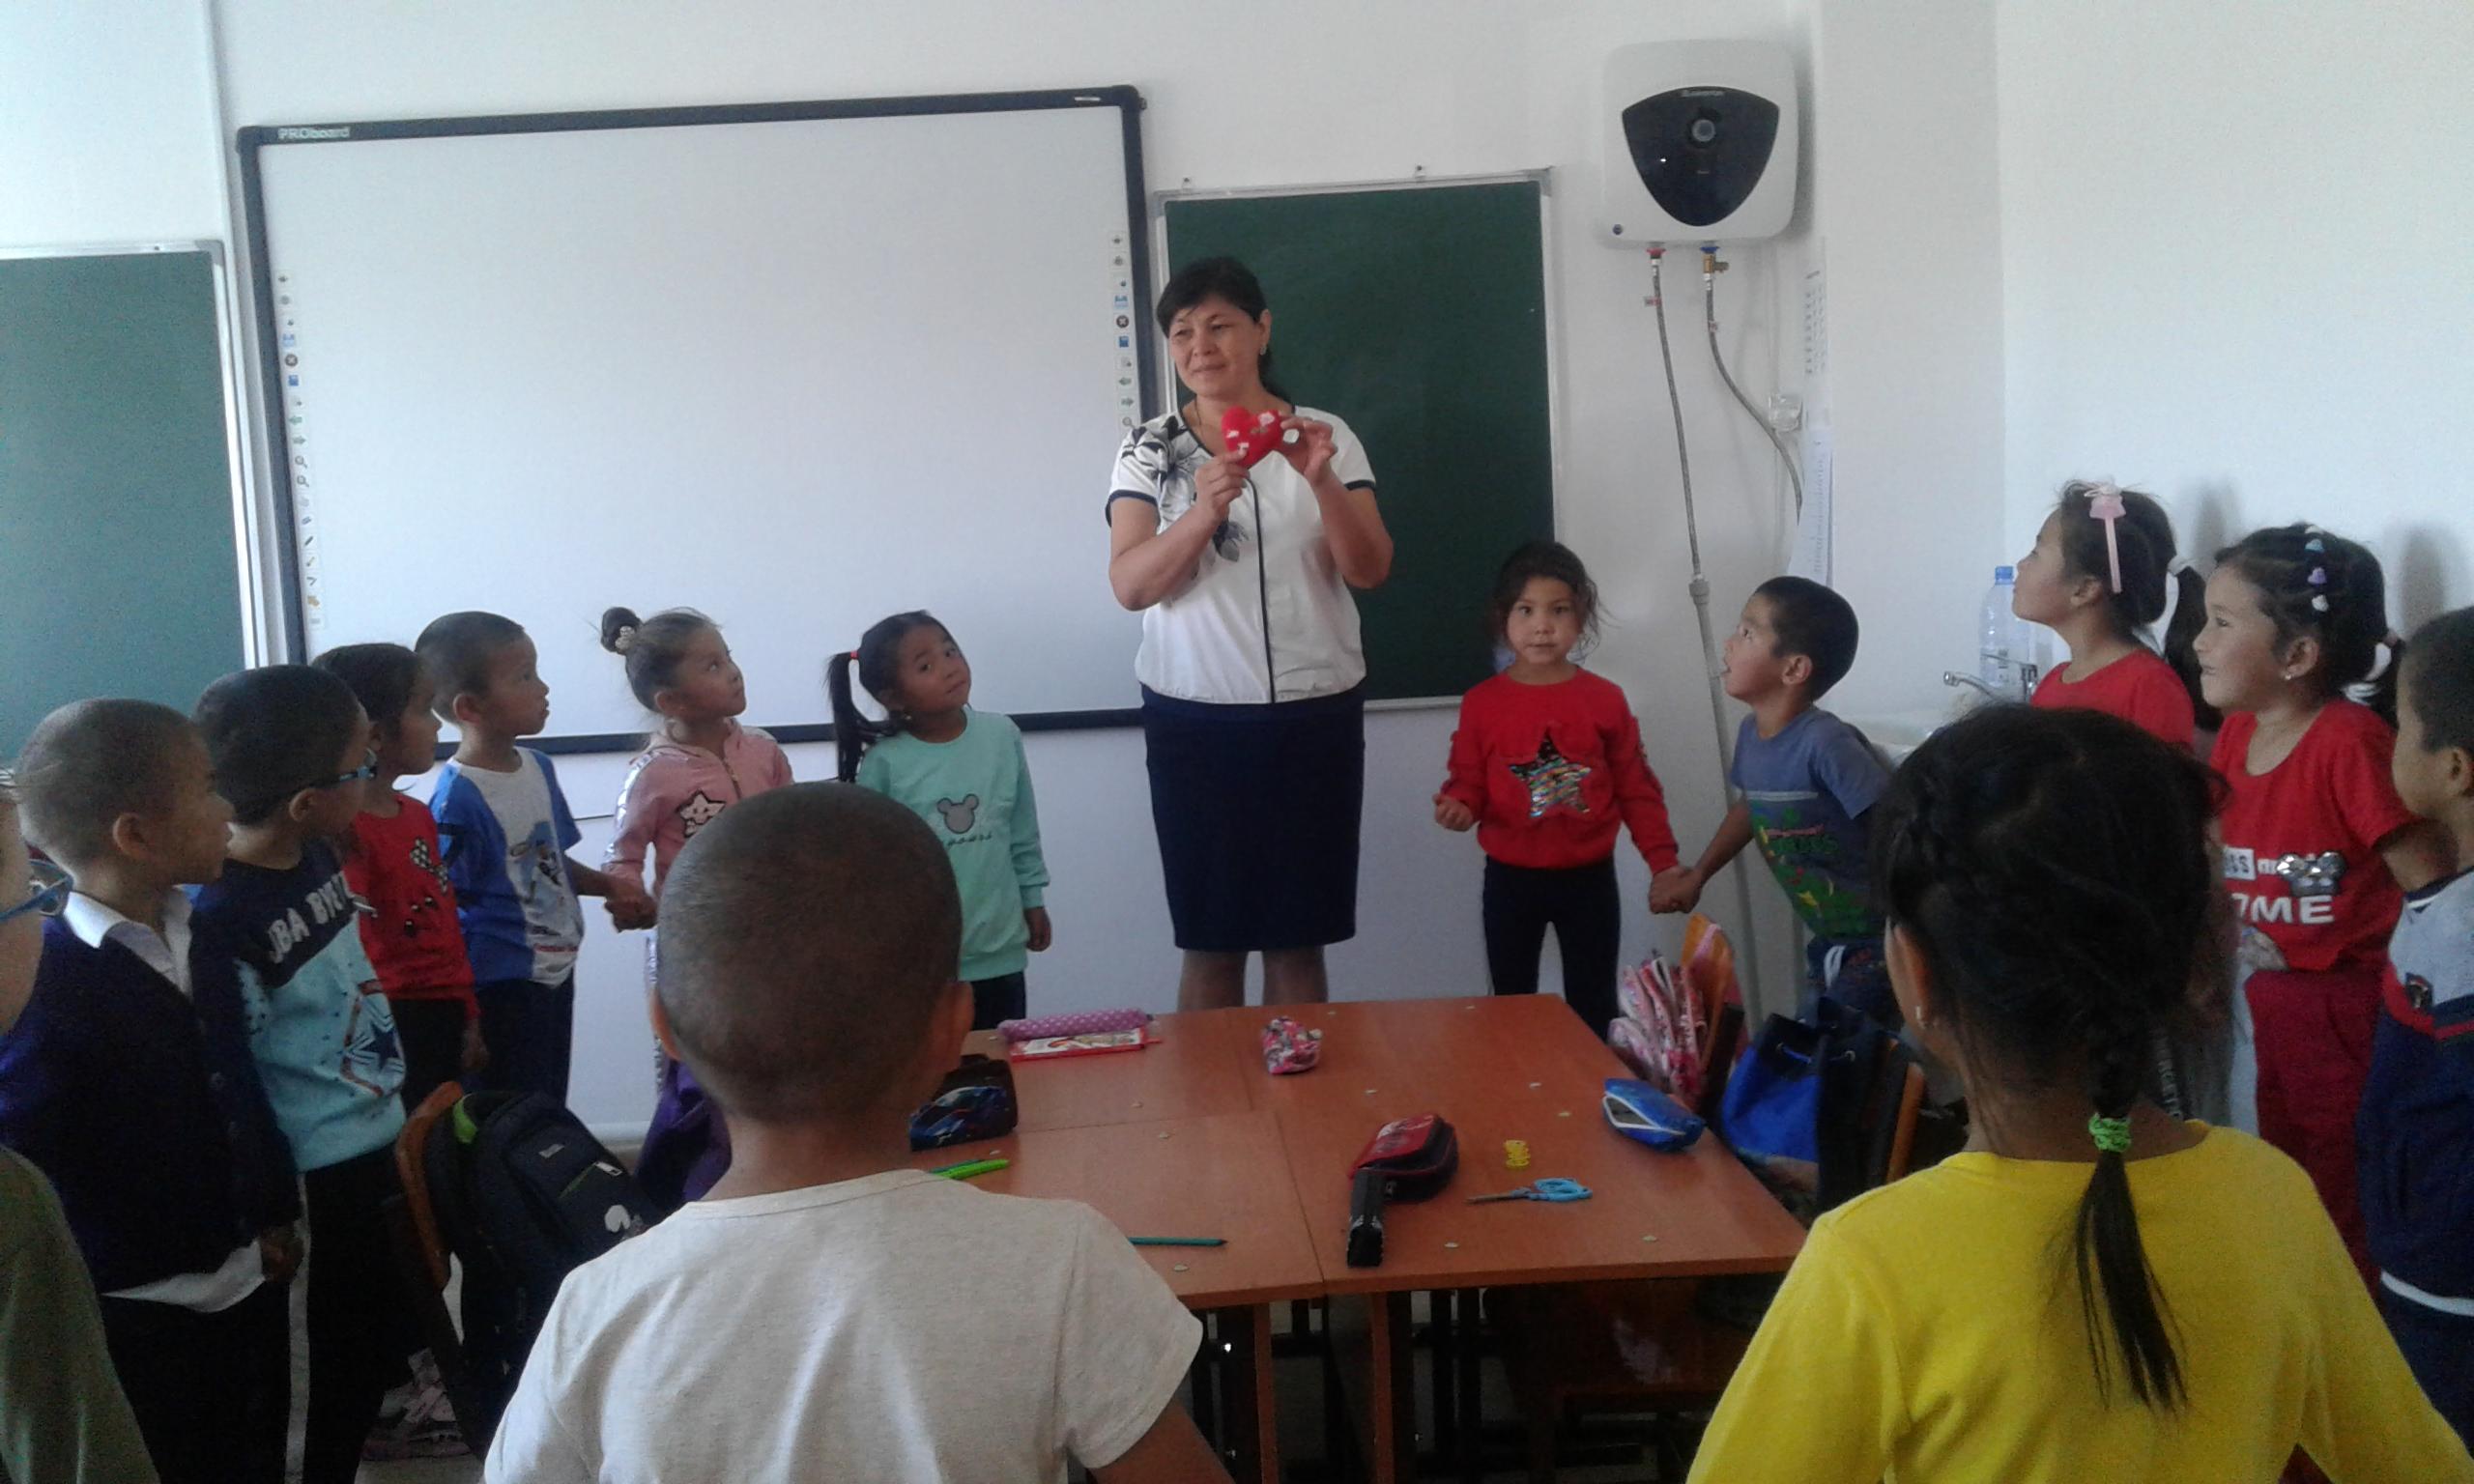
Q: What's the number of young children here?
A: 14